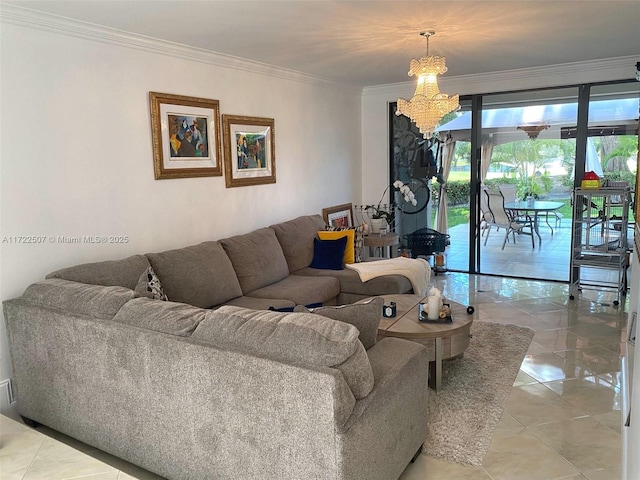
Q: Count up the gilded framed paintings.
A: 2